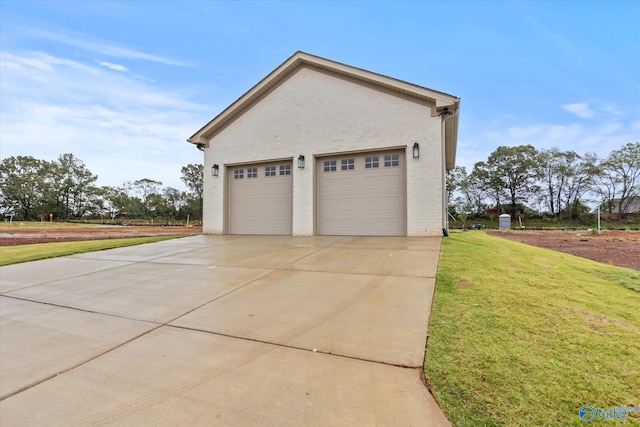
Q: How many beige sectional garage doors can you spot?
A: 2